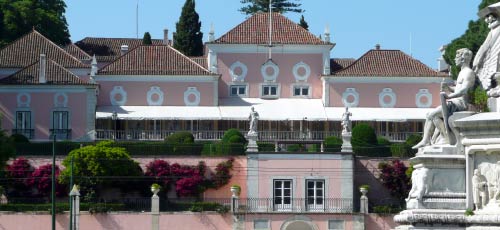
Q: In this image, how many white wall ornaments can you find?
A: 11